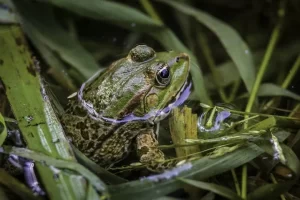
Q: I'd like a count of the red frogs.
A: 0